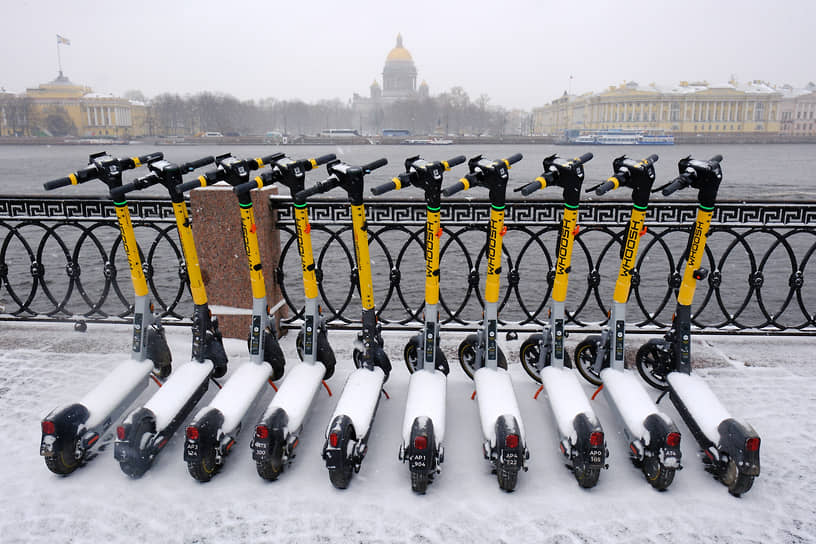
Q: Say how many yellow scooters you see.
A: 10